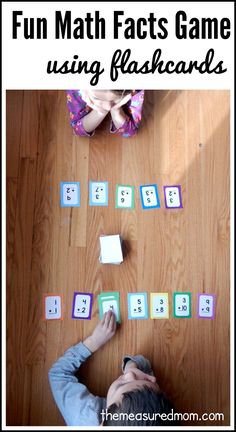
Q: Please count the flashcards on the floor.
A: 12